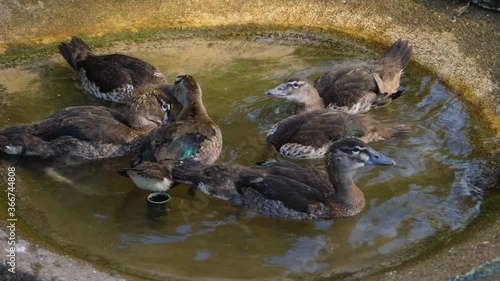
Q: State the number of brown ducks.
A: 6